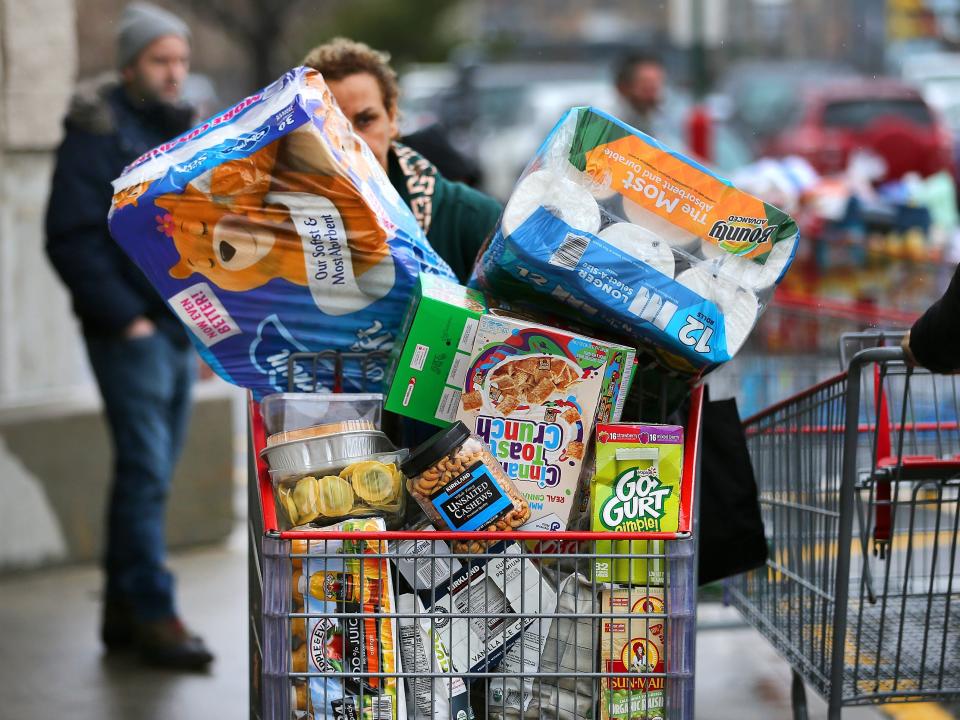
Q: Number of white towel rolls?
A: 6